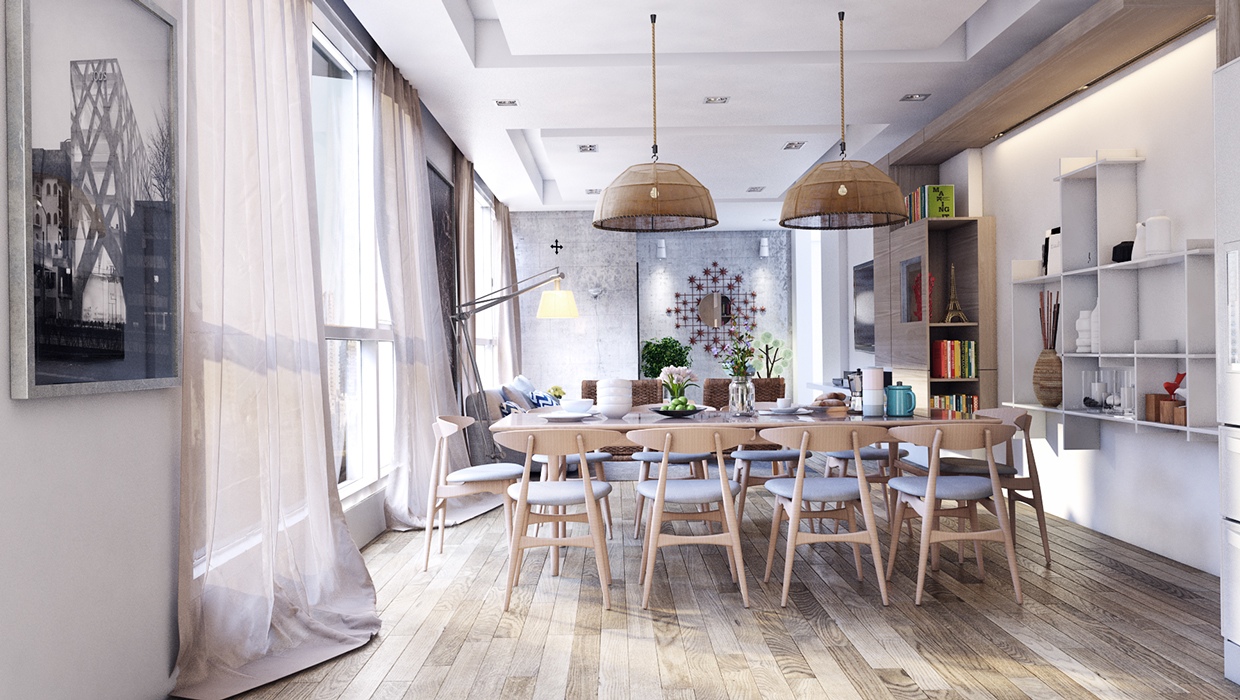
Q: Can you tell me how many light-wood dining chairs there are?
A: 10